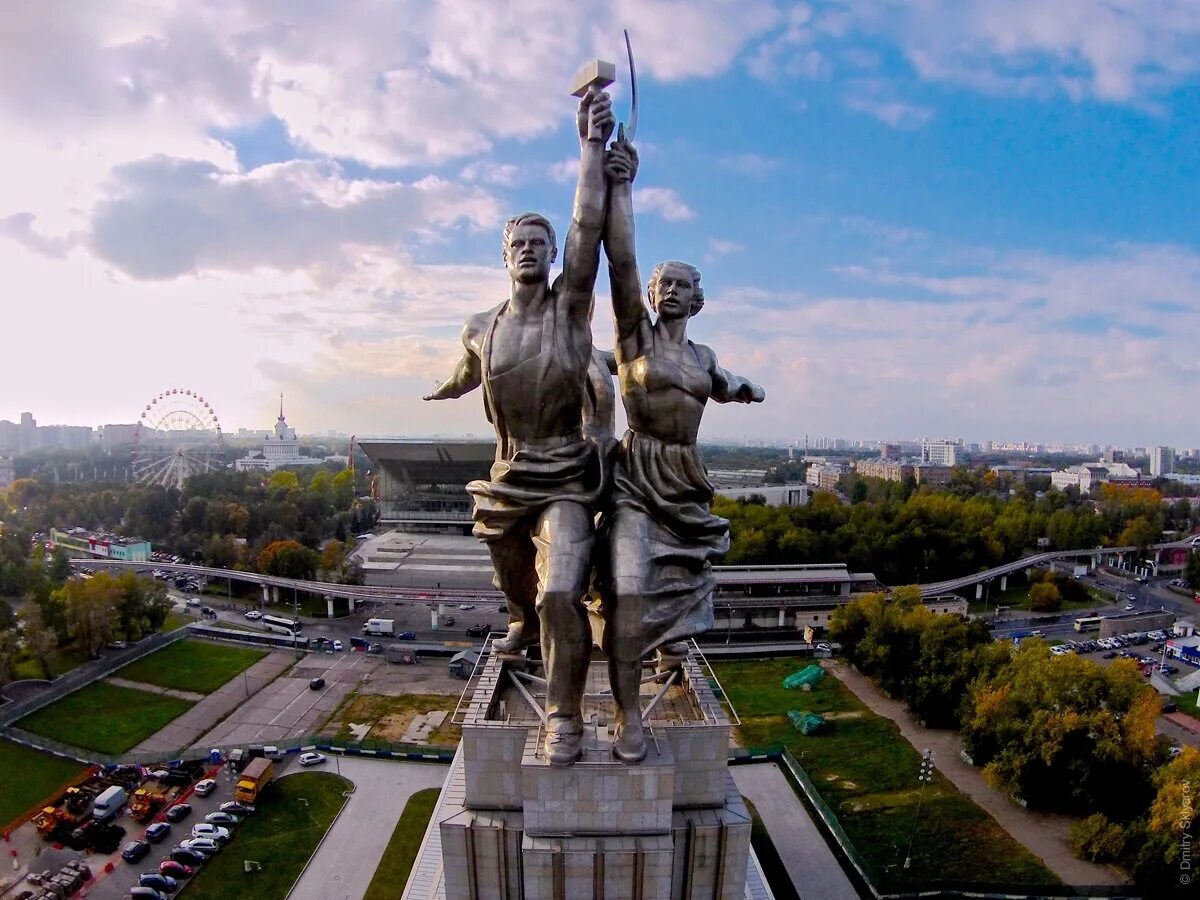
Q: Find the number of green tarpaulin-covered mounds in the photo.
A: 2